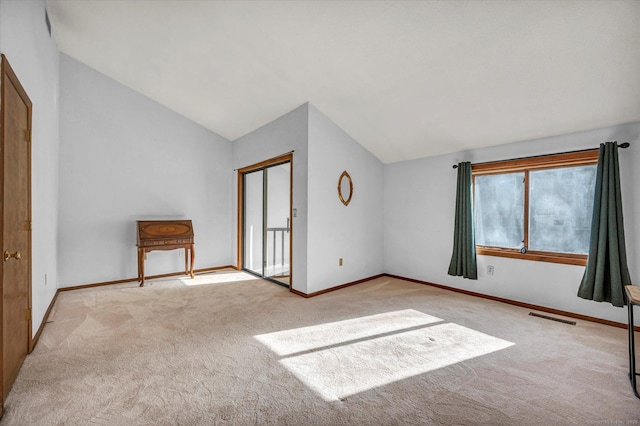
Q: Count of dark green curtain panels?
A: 2